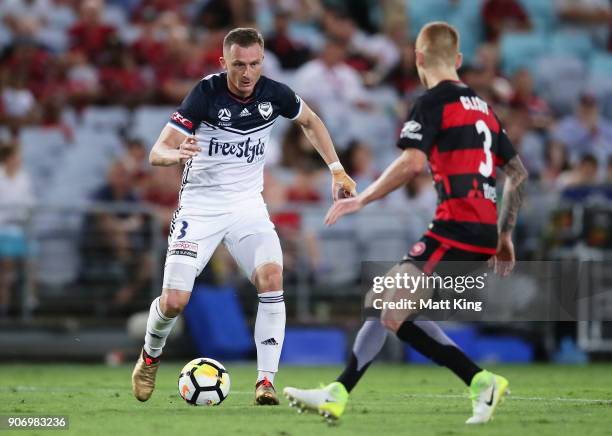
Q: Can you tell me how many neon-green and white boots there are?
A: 2